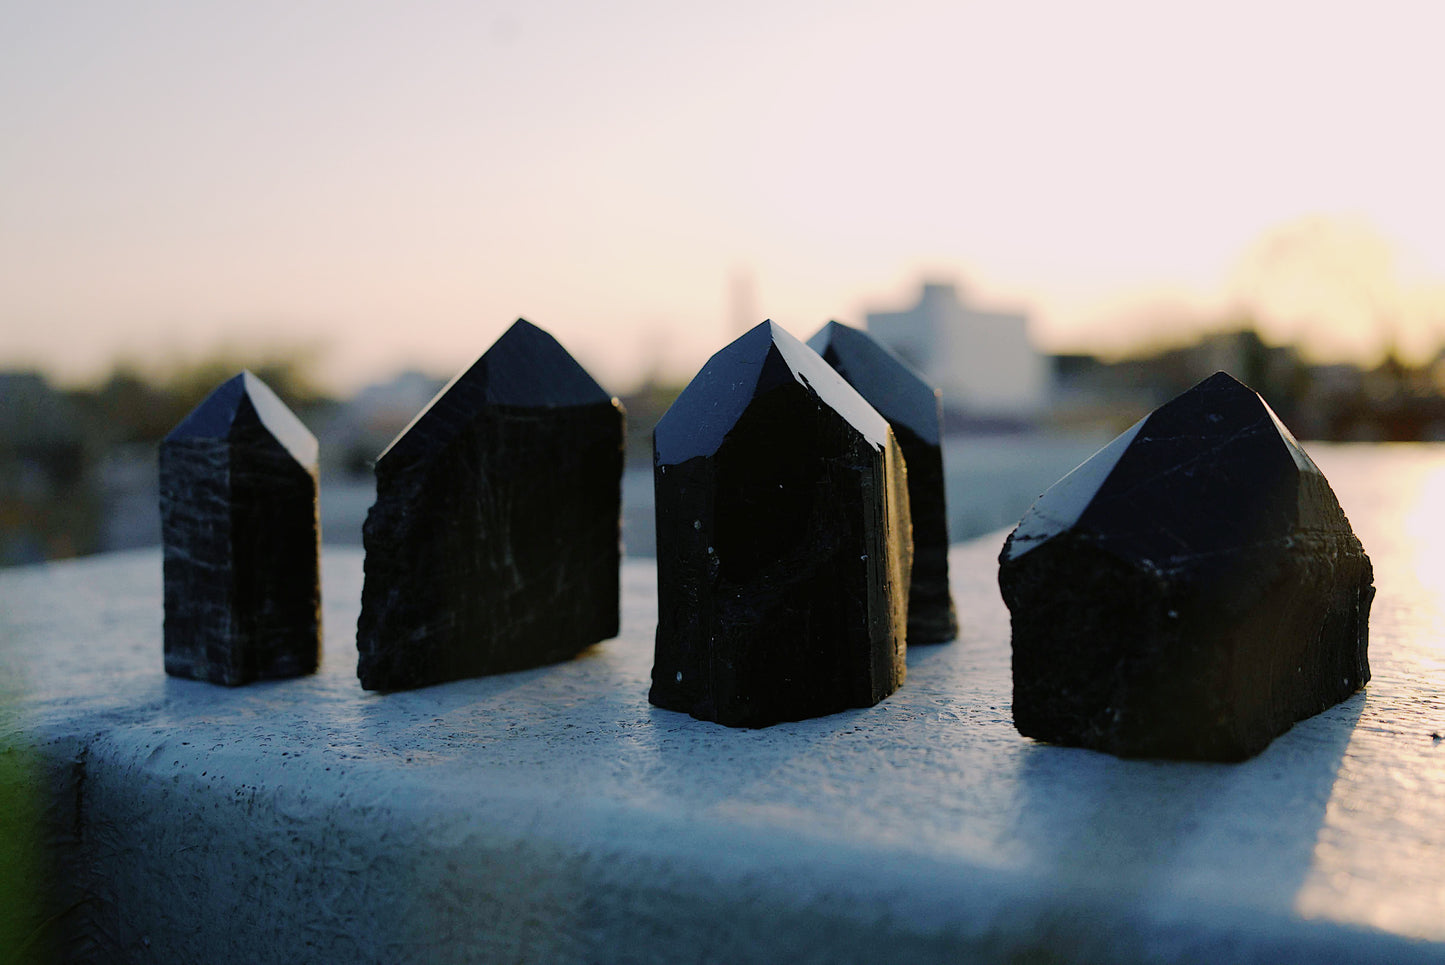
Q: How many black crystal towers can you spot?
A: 5